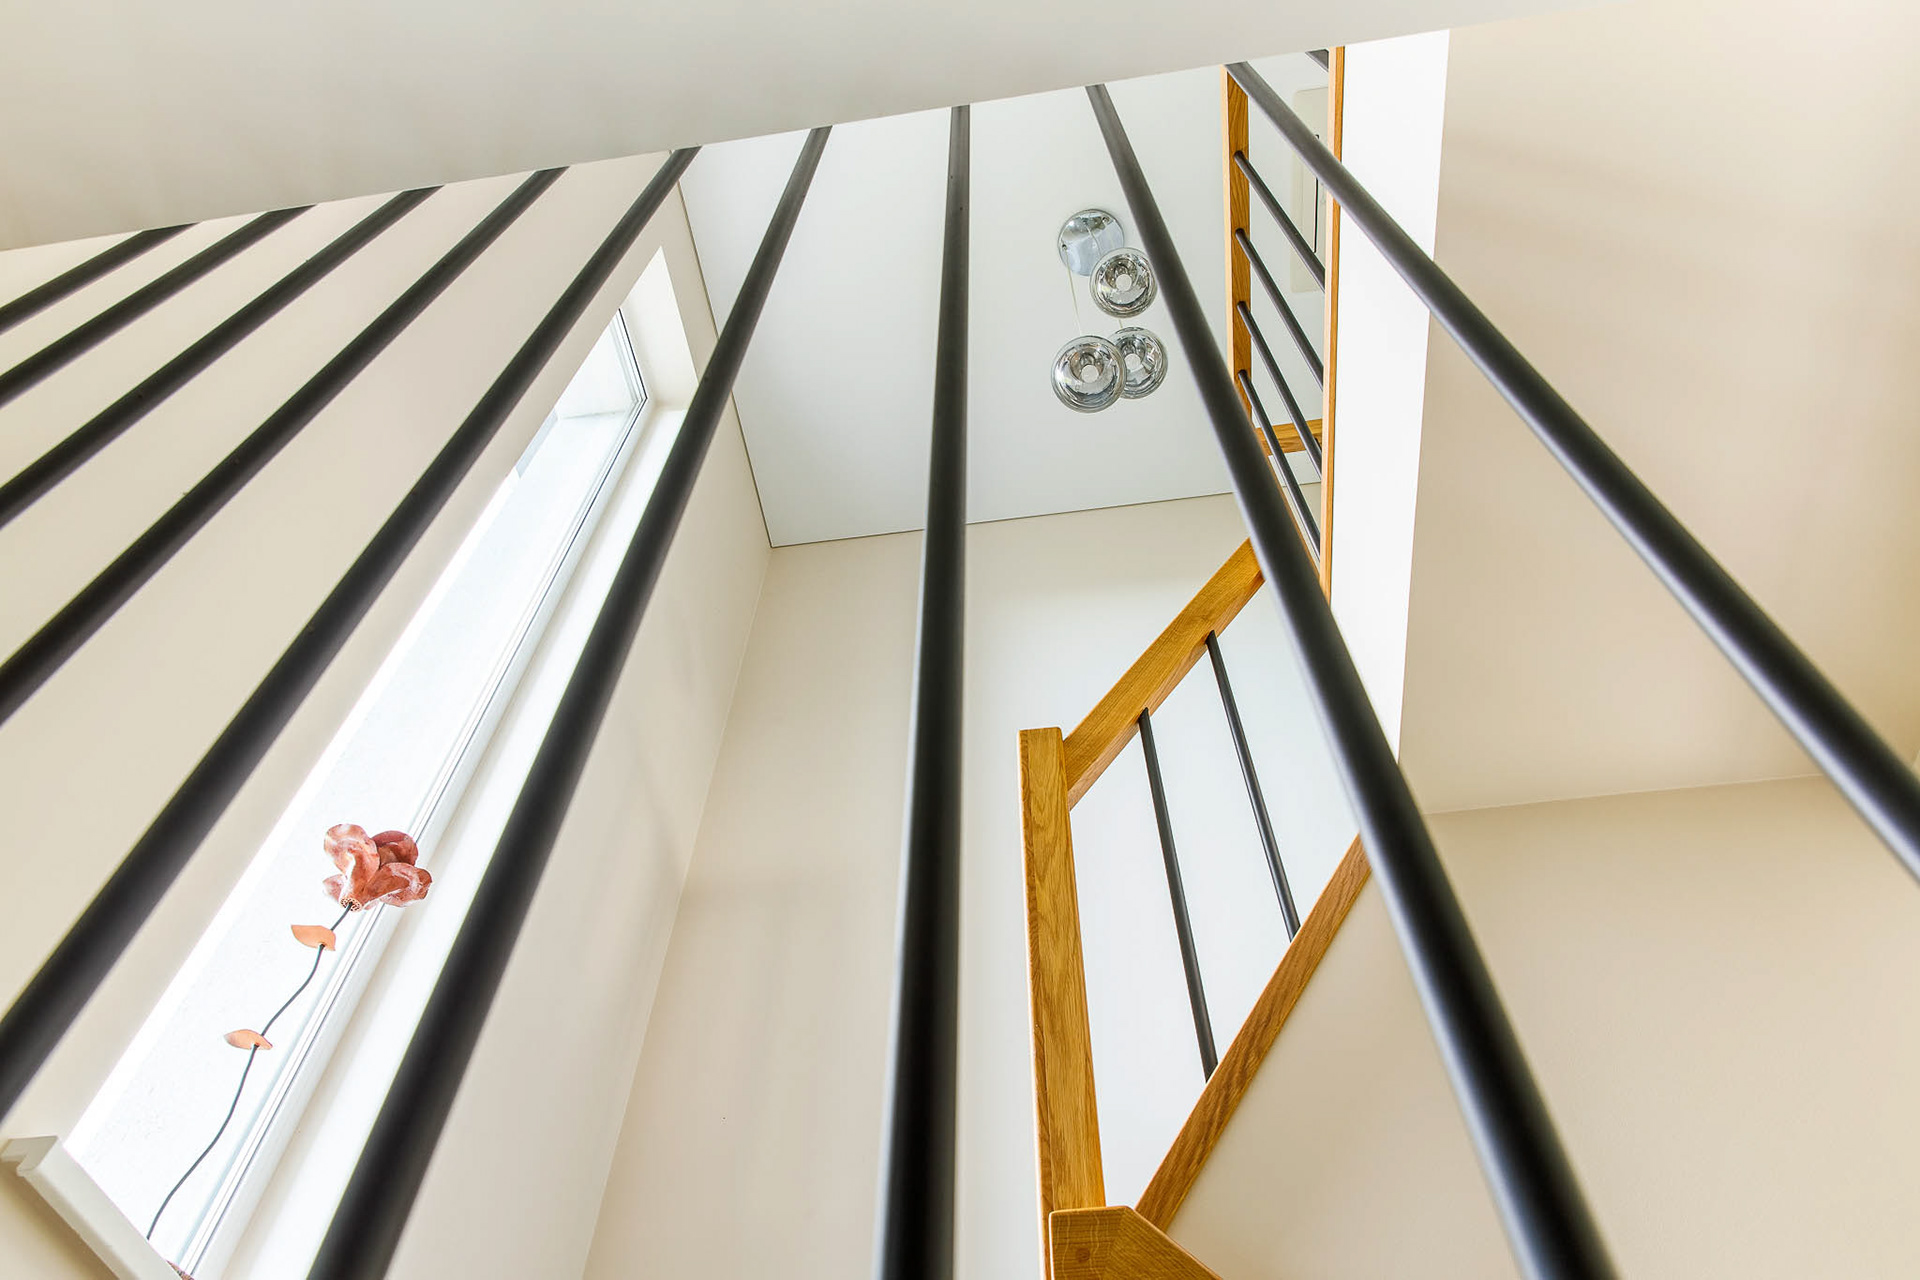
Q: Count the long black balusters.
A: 9